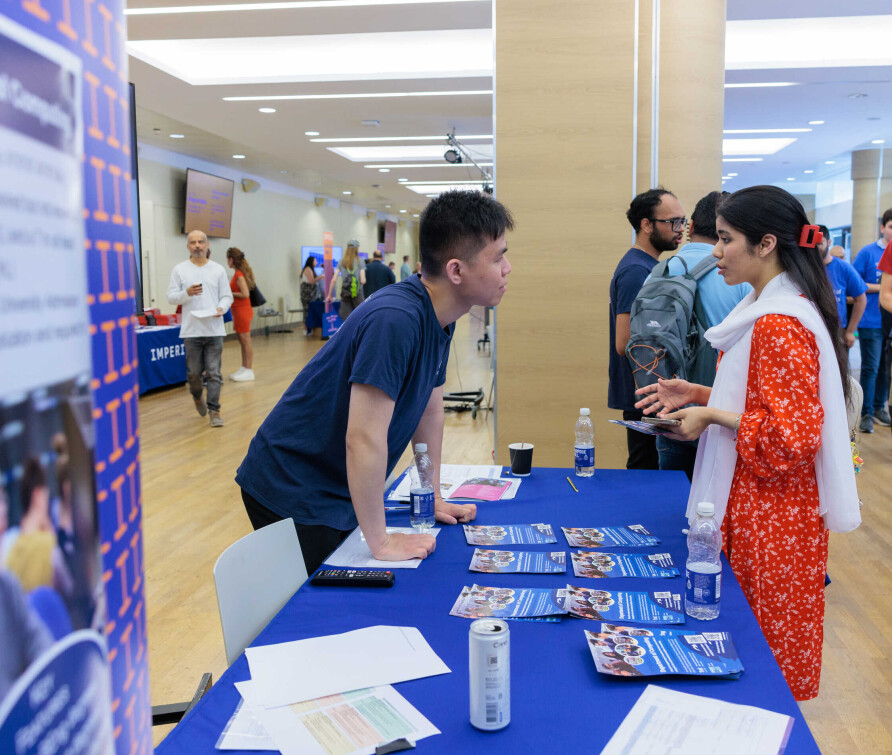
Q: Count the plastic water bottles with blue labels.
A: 3